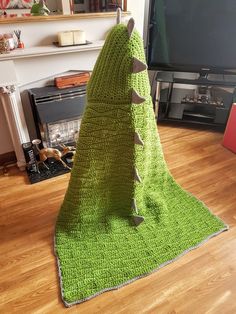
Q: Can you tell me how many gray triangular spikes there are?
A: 8